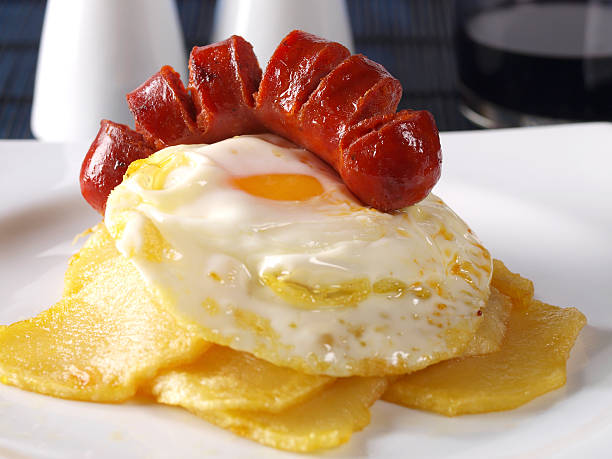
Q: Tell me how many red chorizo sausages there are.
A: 1